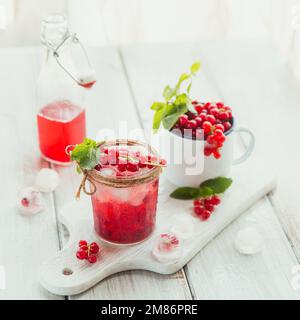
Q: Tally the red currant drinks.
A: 2